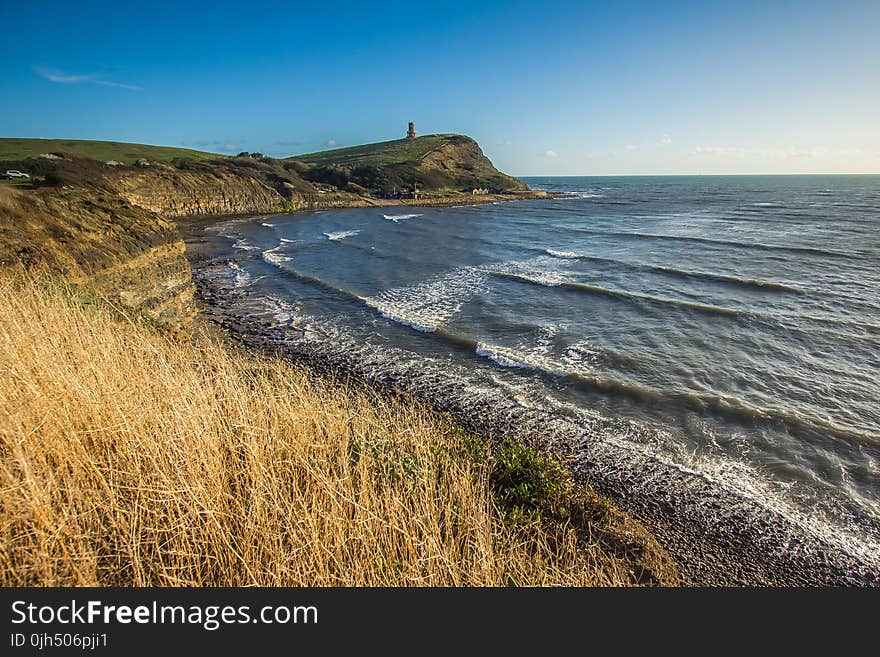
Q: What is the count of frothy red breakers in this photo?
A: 0